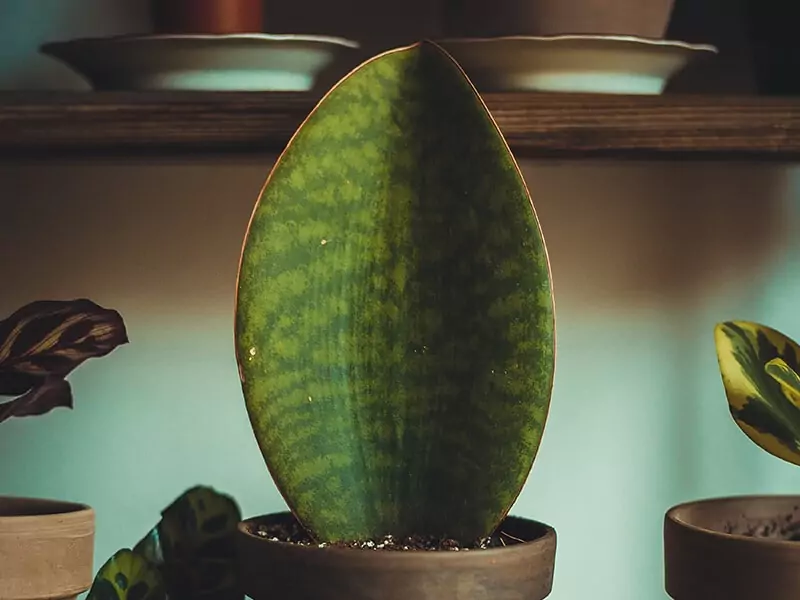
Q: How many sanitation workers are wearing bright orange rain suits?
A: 0